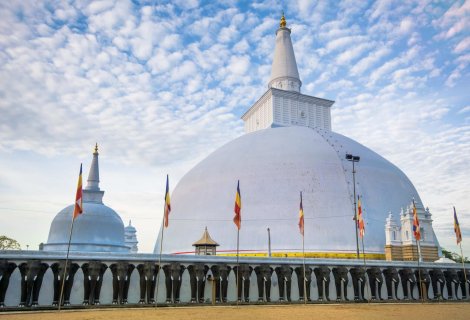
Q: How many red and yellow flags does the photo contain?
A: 7